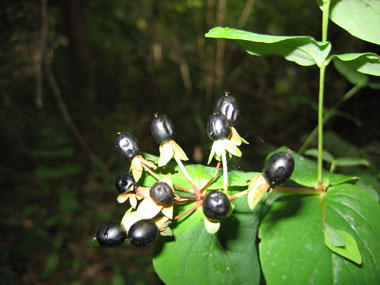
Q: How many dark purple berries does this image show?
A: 10